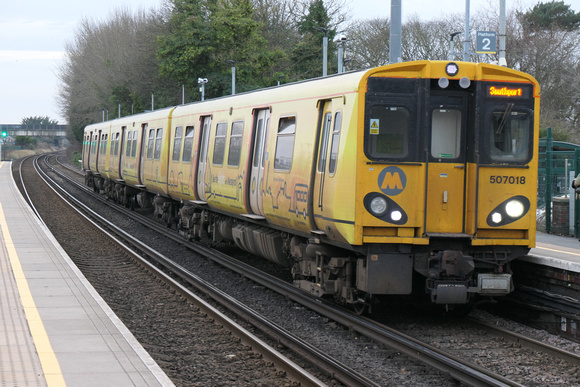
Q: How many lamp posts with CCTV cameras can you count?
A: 2